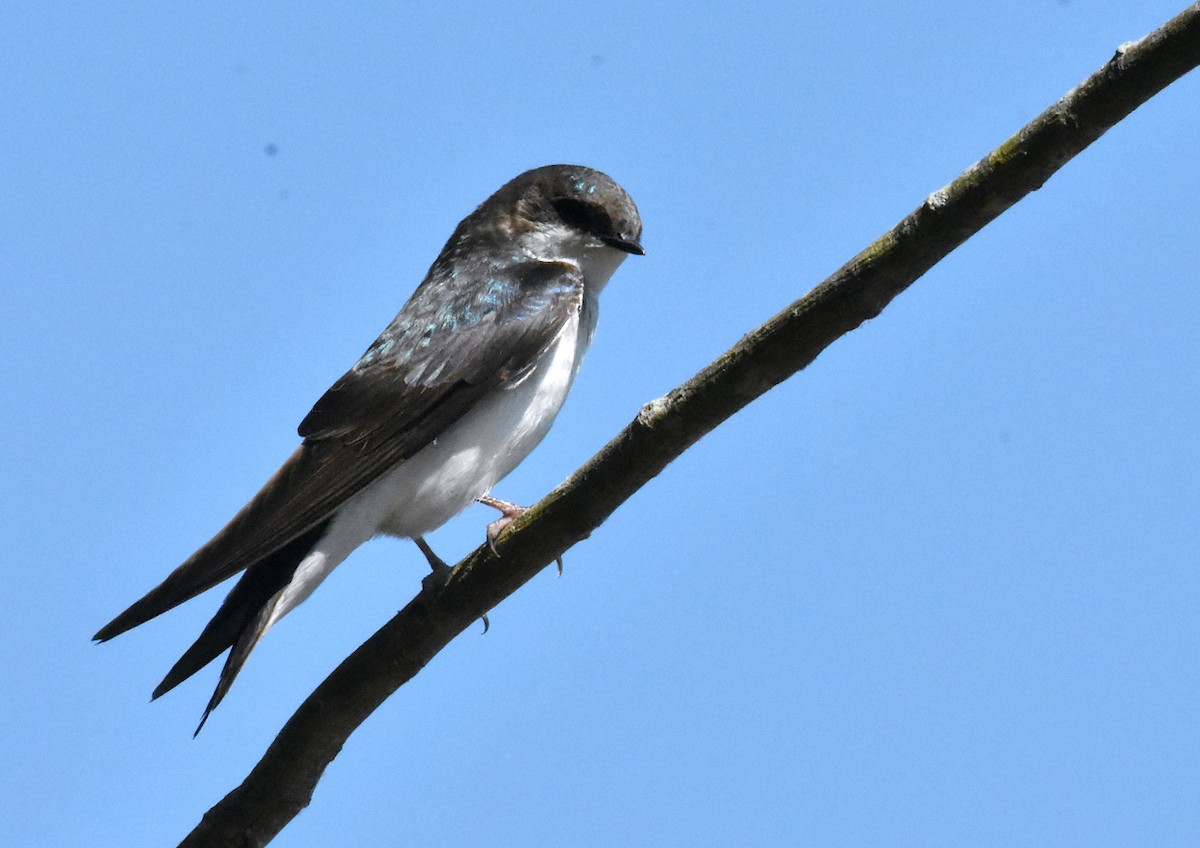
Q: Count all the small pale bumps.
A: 3